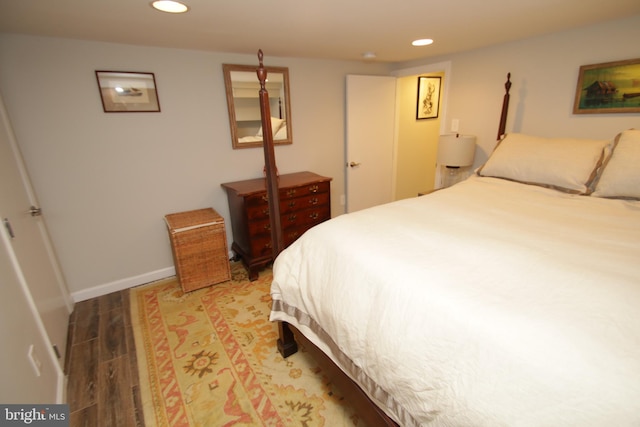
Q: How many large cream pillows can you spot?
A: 2